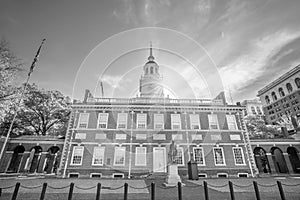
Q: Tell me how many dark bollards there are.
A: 11